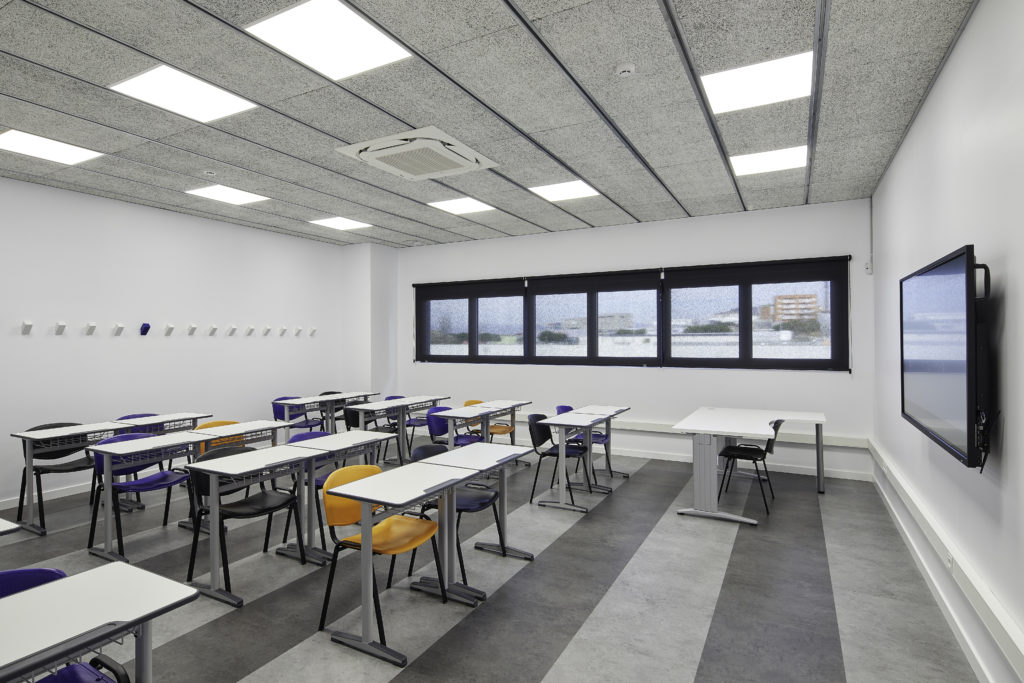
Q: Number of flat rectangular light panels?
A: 9